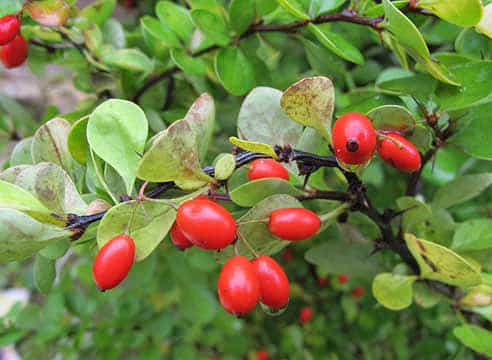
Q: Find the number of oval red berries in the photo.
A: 11